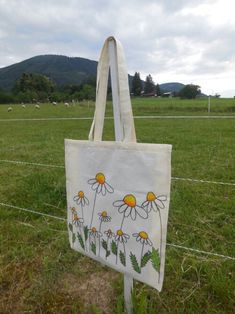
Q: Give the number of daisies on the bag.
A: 11